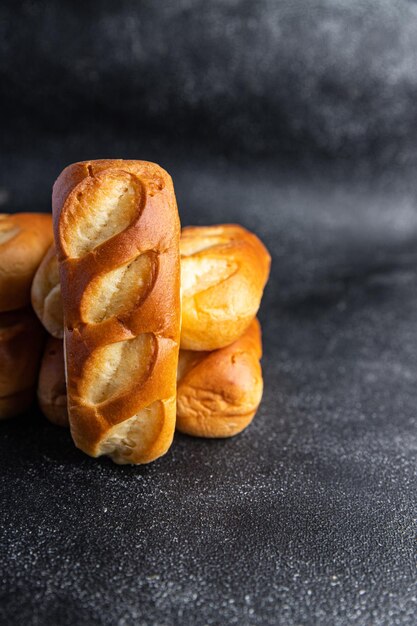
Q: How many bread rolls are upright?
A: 1